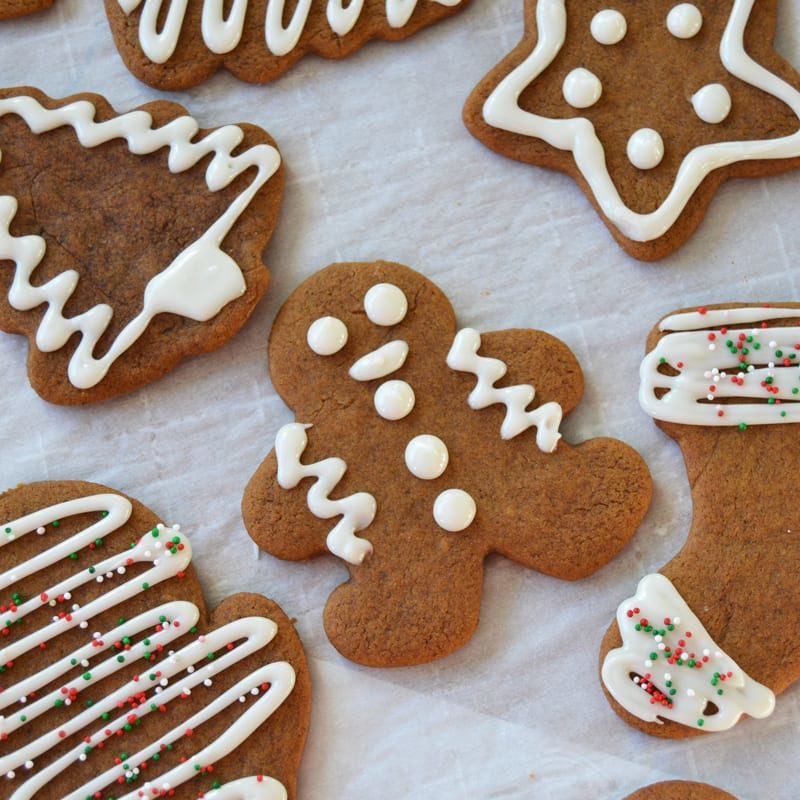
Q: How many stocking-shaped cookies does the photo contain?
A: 1